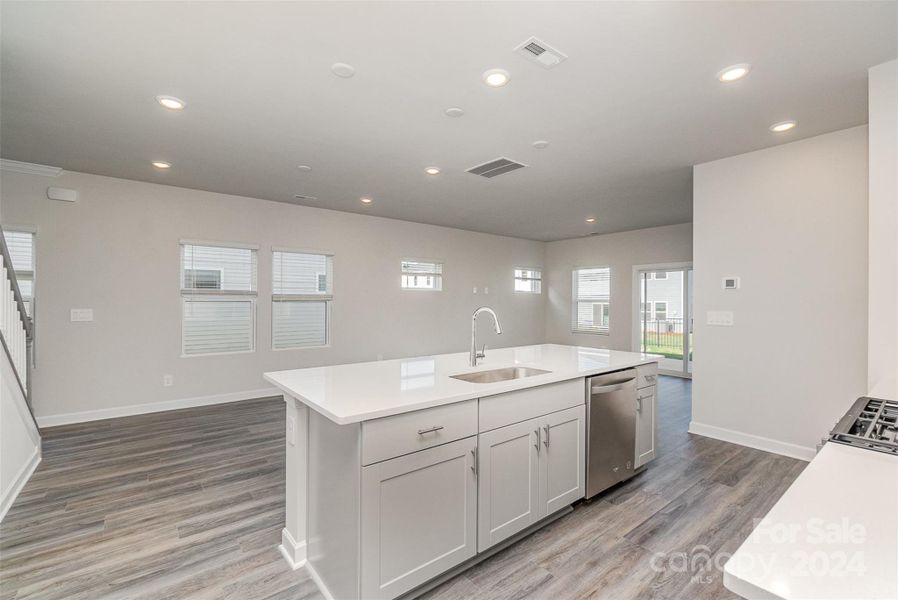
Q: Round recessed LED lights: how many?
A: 8